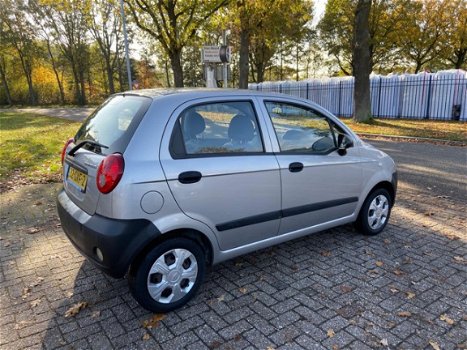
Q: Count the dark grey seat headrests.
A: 2